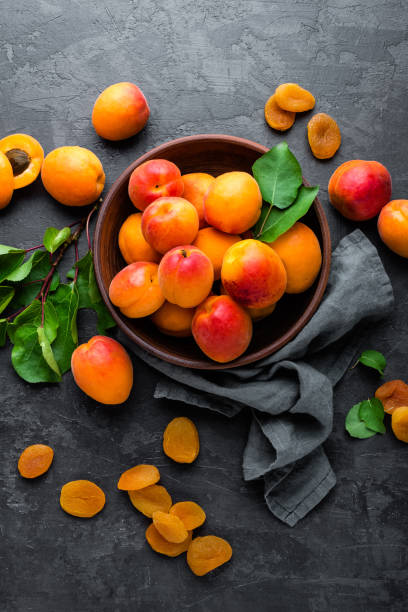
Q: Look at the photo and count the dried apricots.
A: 14